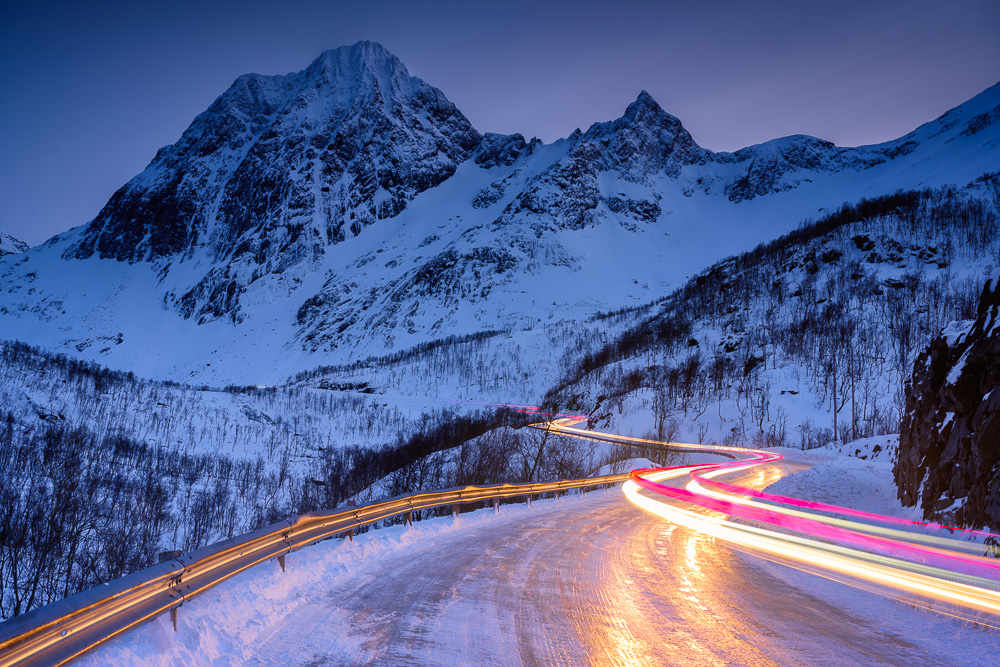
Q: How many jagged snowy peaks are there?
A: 2